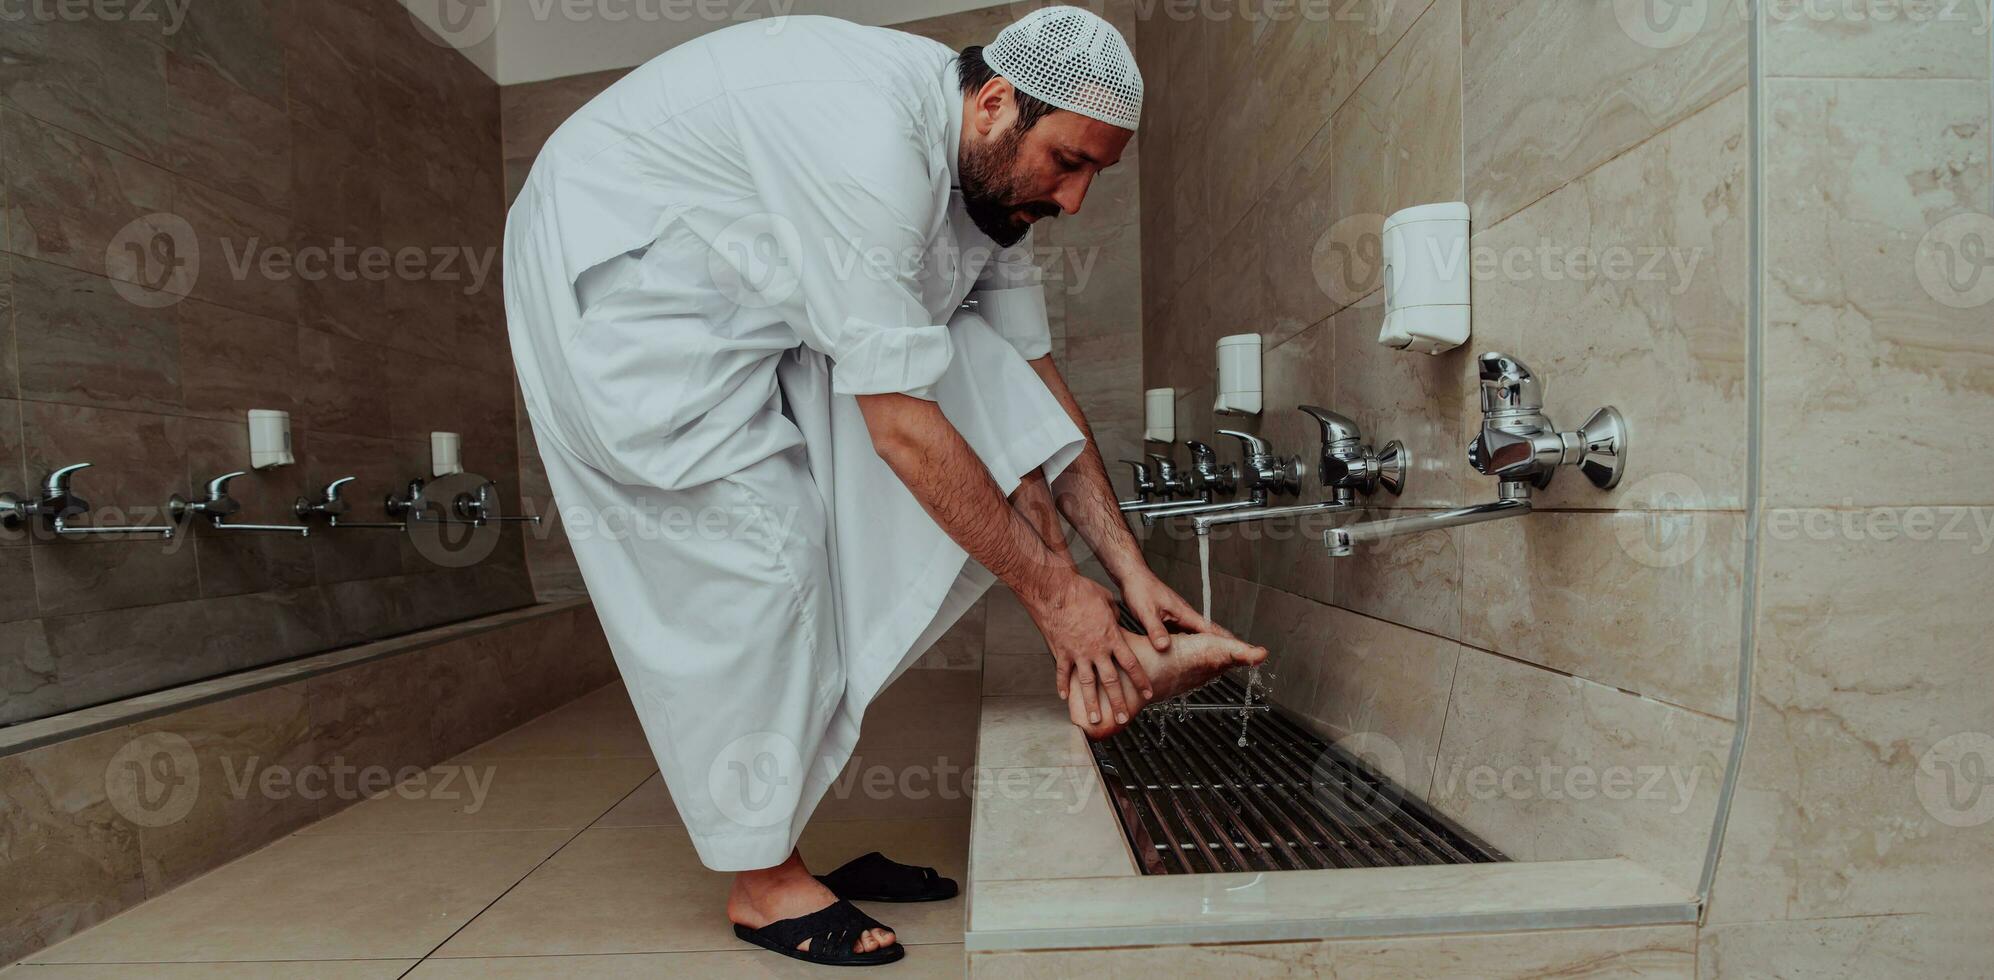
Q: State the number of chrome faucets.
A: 11